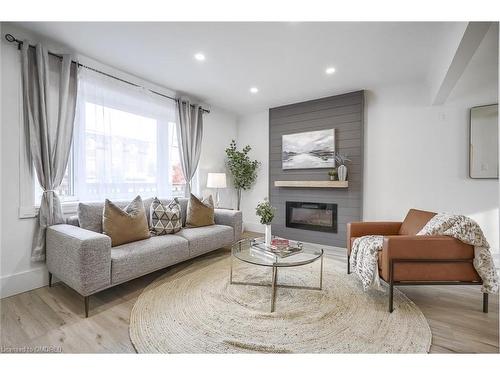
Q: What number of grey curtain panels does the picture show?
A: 2